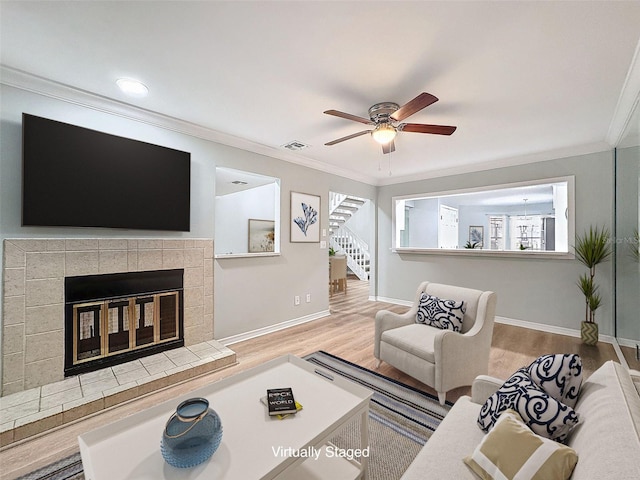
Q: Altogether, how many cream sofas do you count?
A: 1